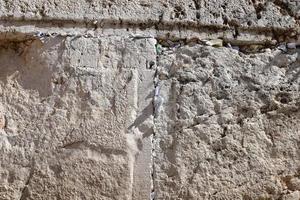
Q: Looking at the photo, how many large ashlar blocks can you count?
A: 3